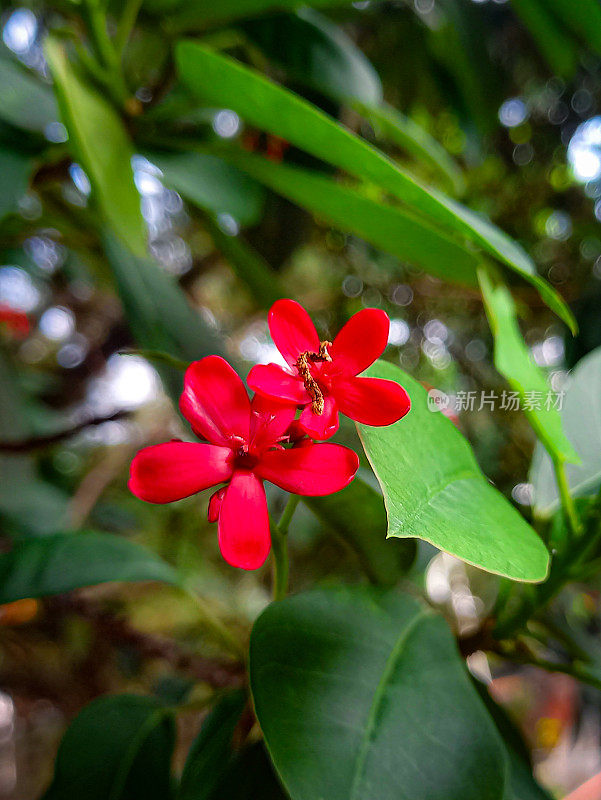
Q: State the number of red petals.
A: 10